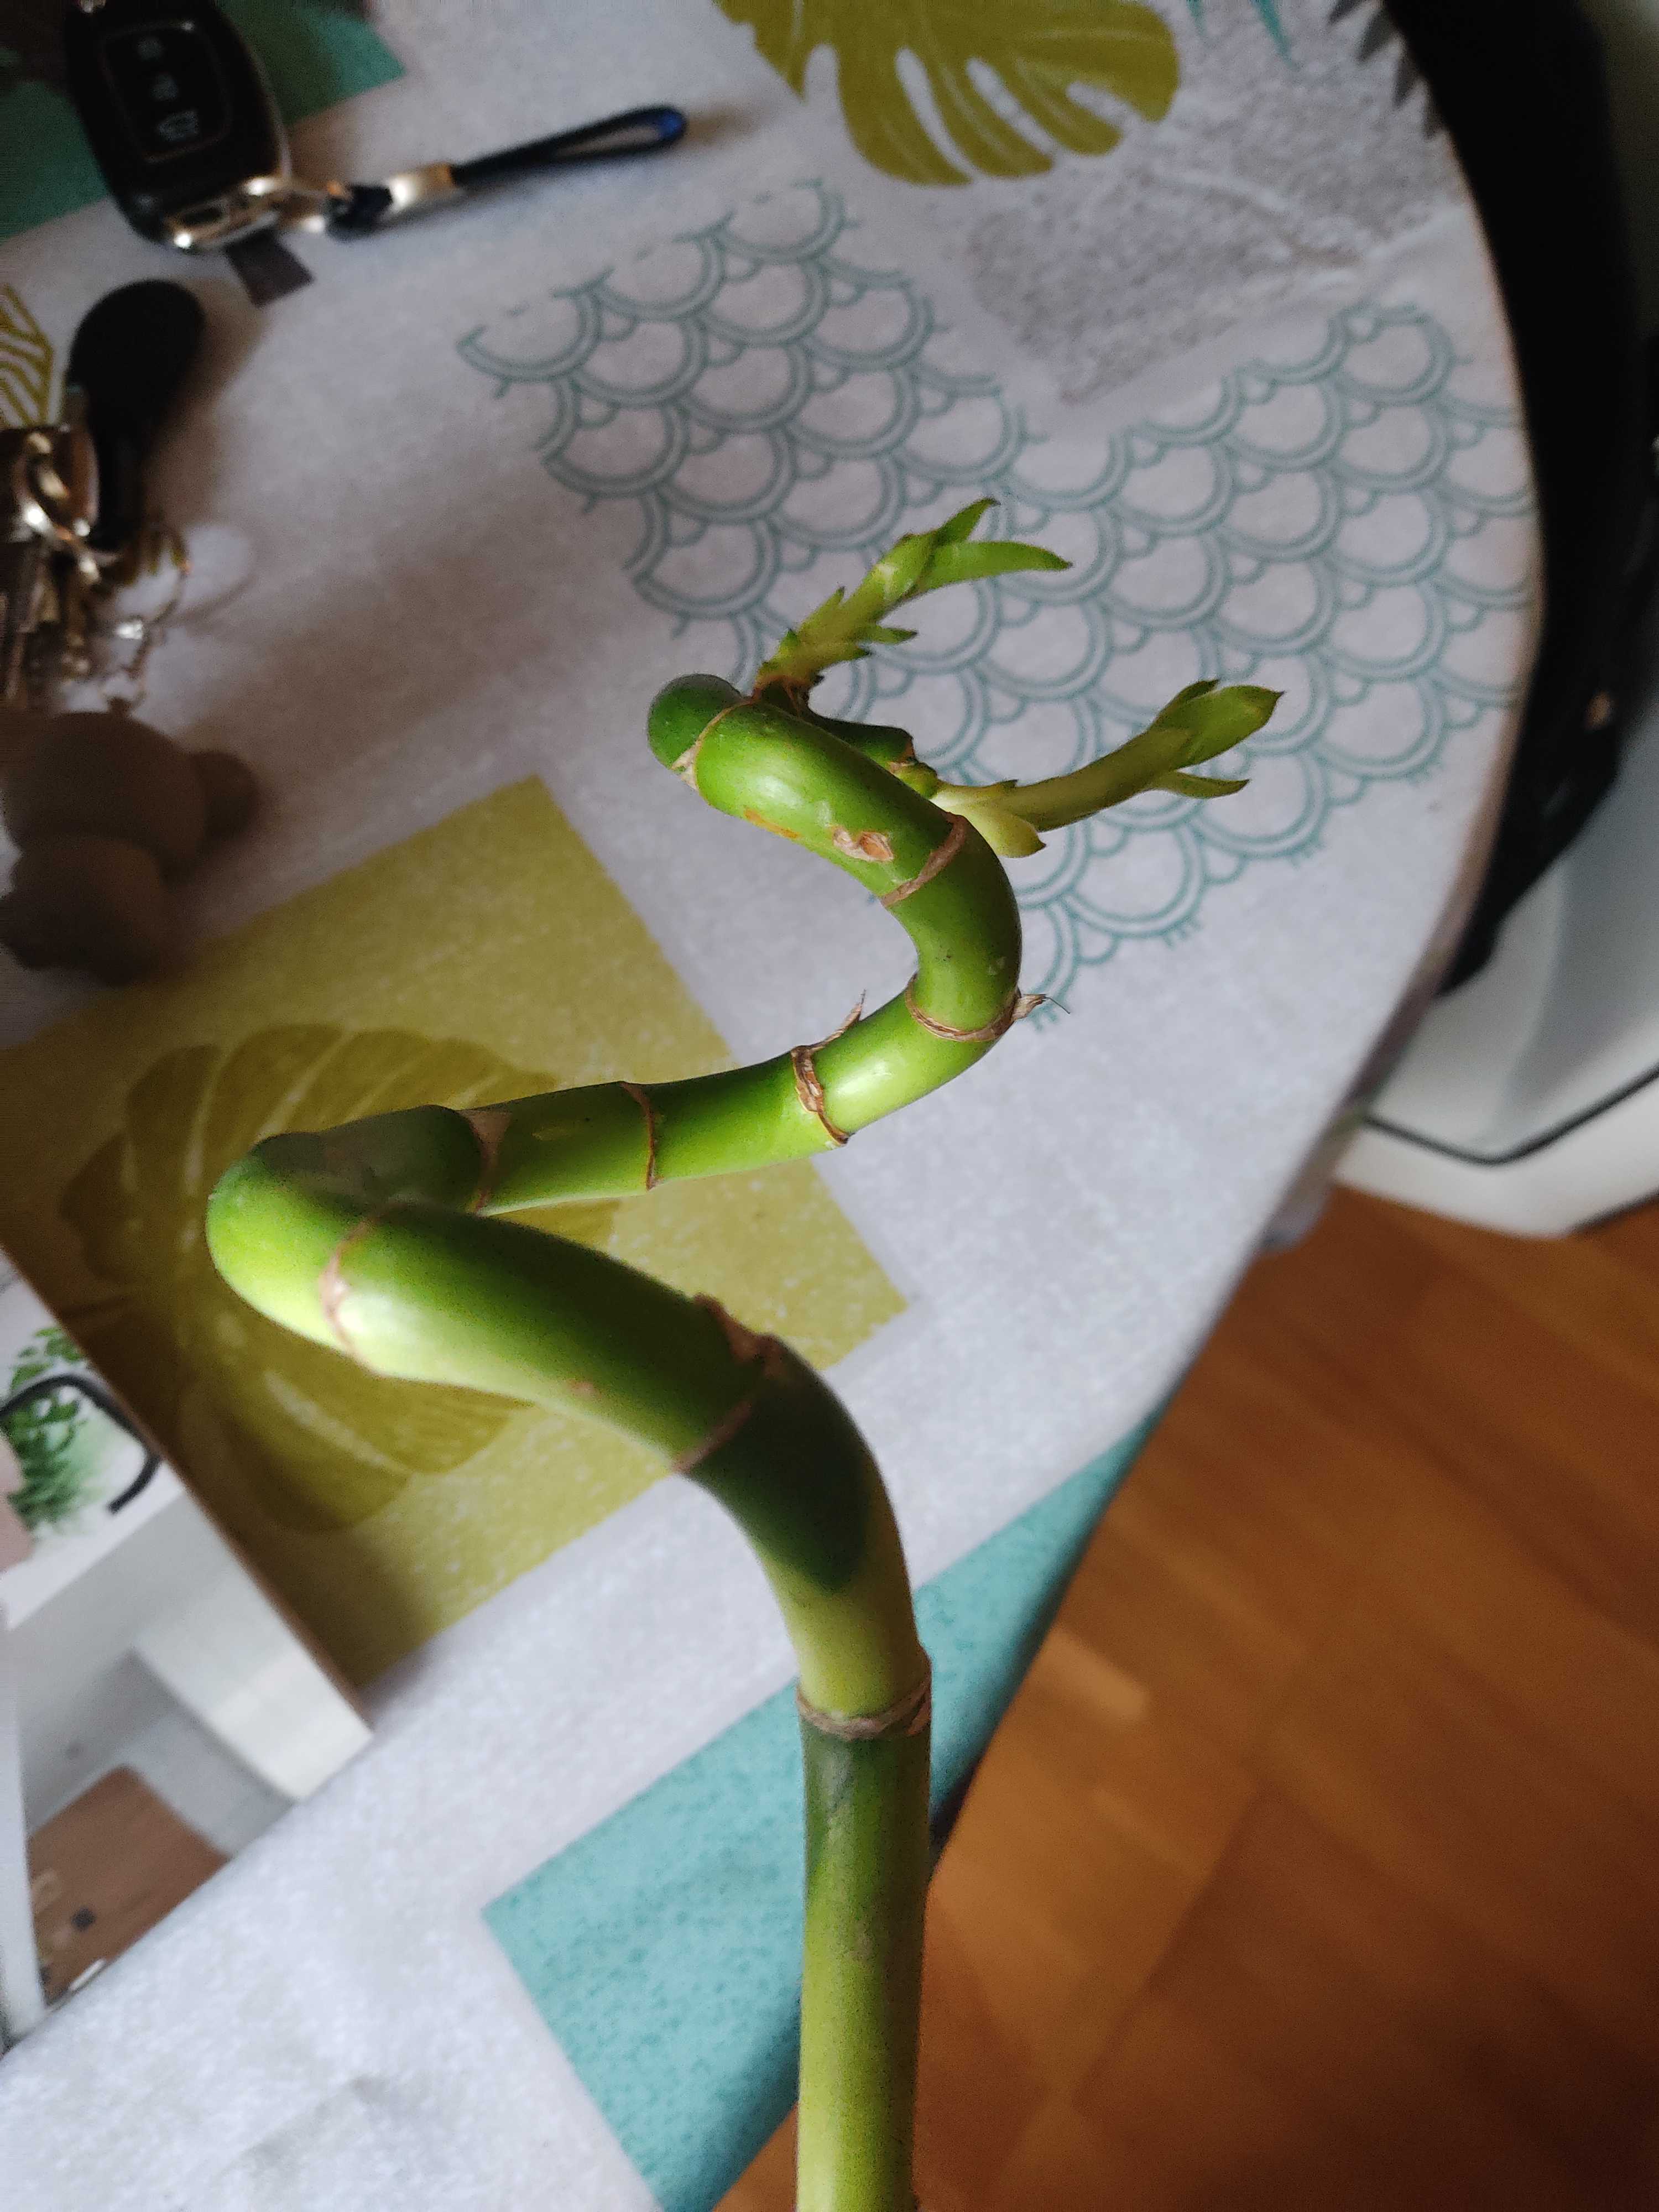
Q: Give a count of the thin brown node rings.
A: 9